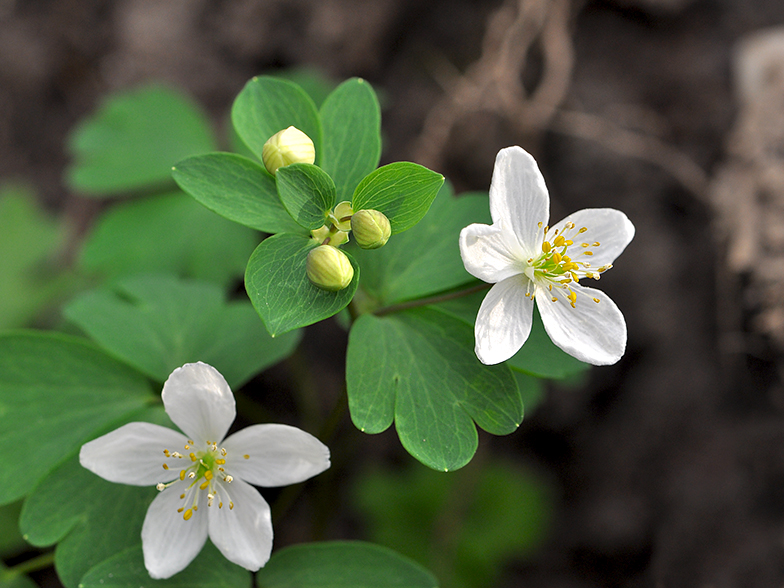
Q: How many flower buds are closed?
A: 3